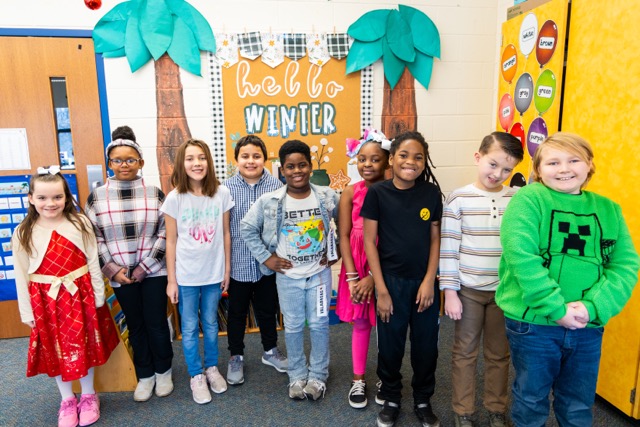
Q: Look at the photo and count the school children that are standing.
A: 9